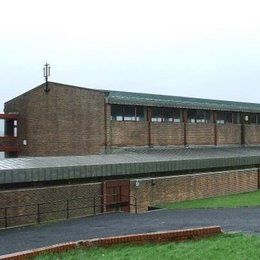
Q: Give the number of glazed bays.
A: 5